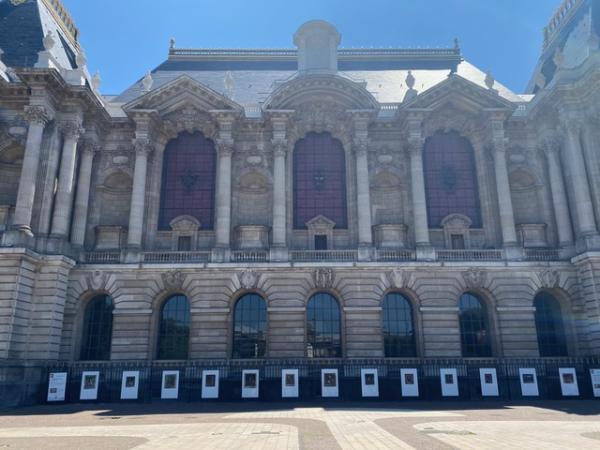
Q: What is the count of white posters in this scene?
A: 15